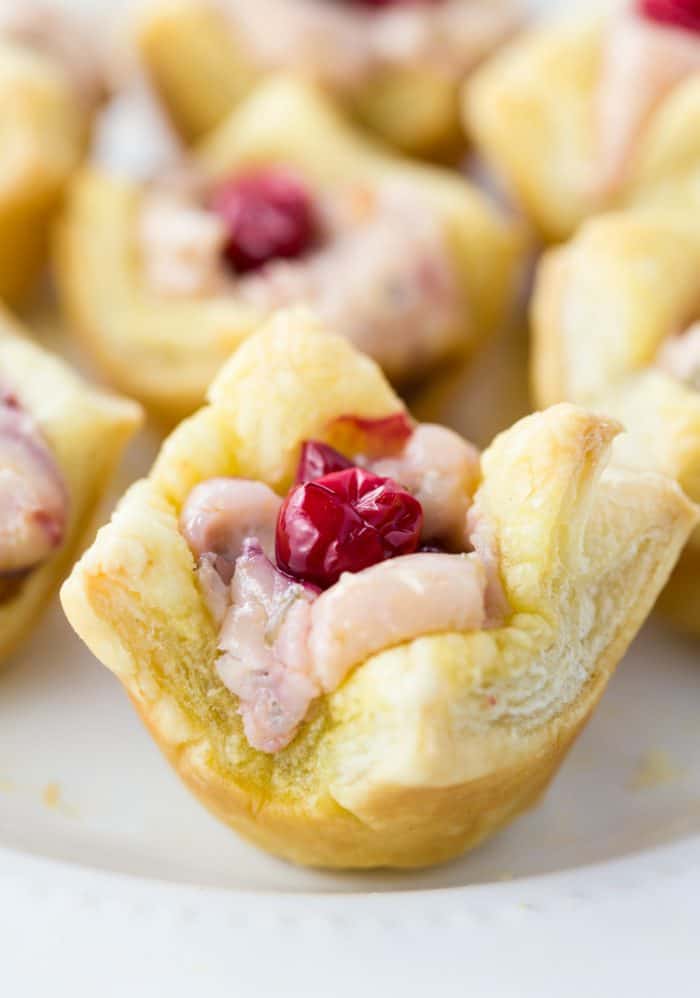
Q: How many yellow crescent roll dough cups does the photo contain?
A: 7